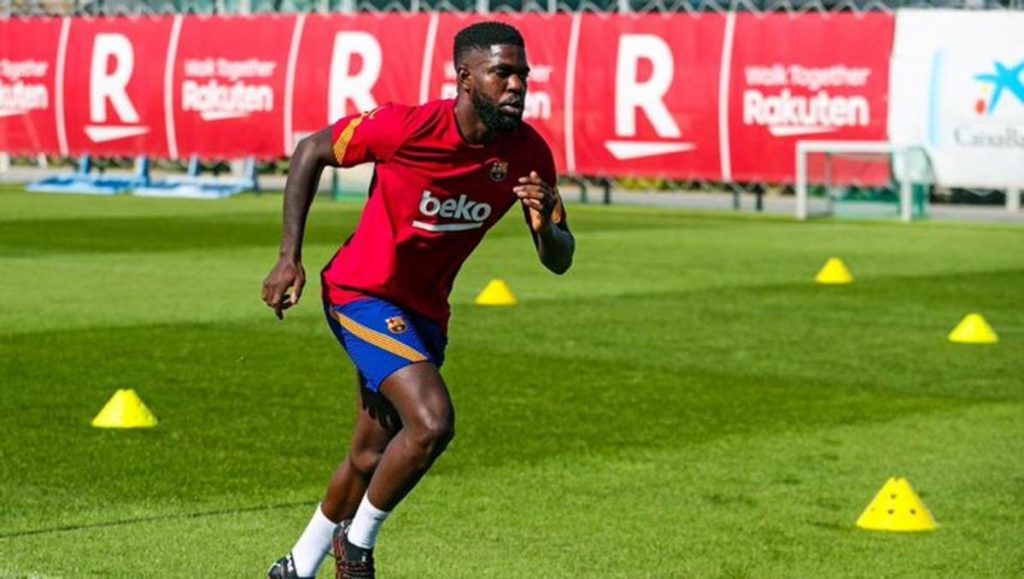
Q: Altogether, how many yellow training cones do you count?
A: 5